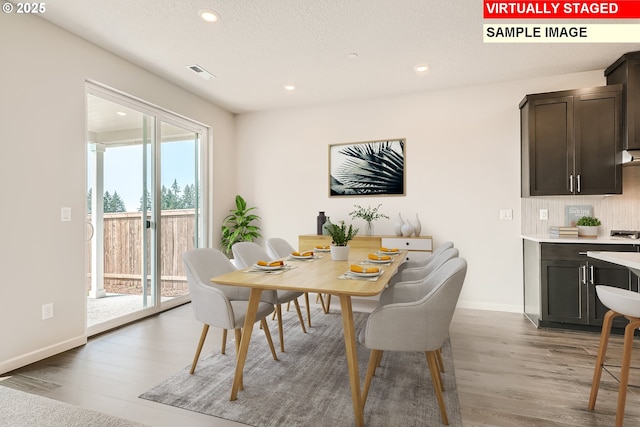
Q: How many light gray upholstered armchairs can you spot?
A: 6